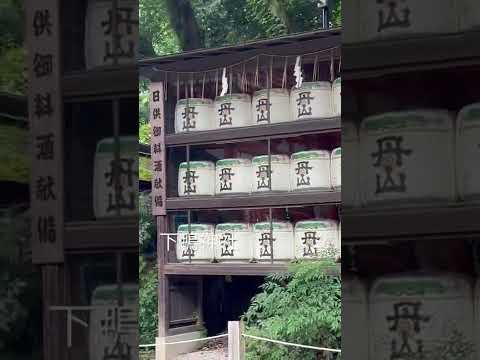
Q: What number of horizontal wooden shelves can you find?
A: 3